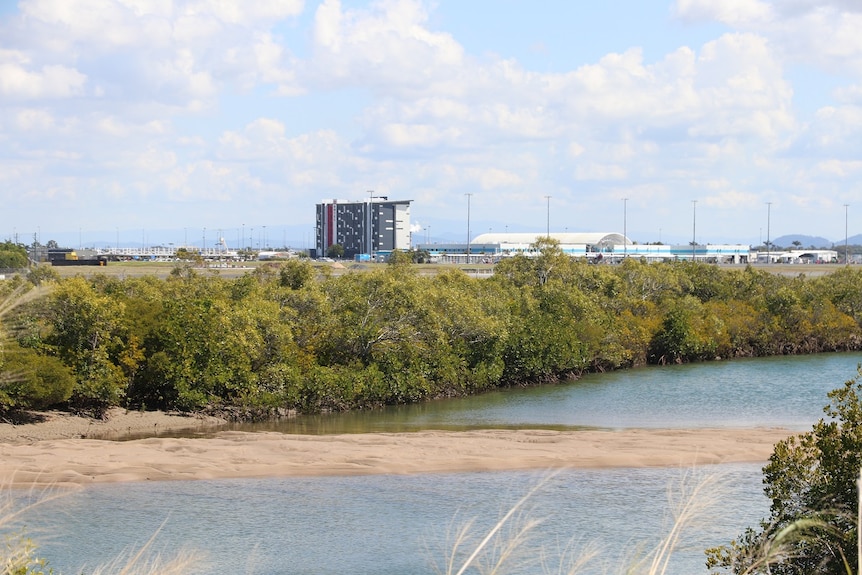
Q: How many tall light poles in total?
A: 7